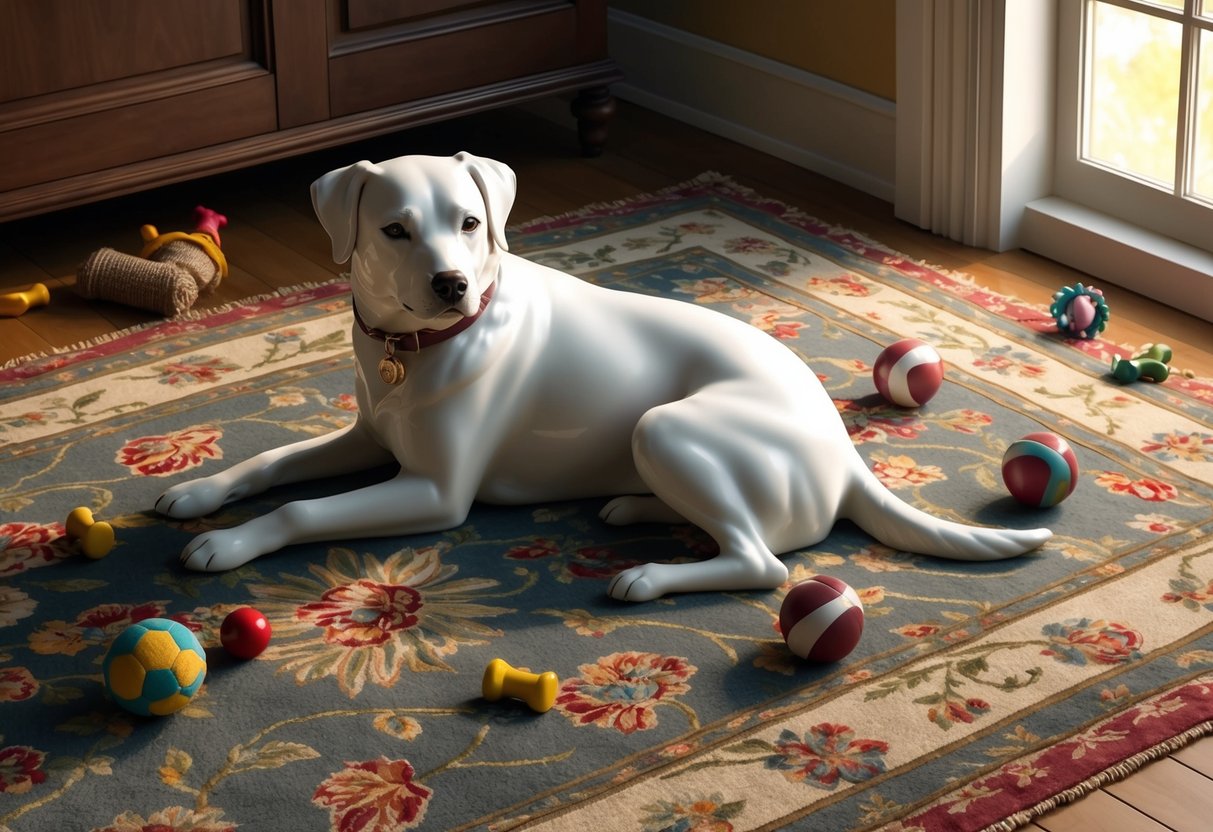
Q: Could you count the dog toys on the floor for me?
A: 11